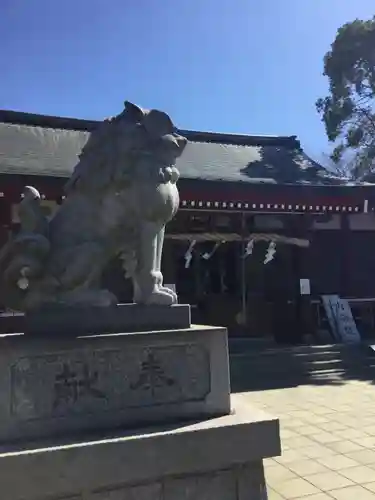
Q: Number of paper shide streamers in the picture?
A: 4